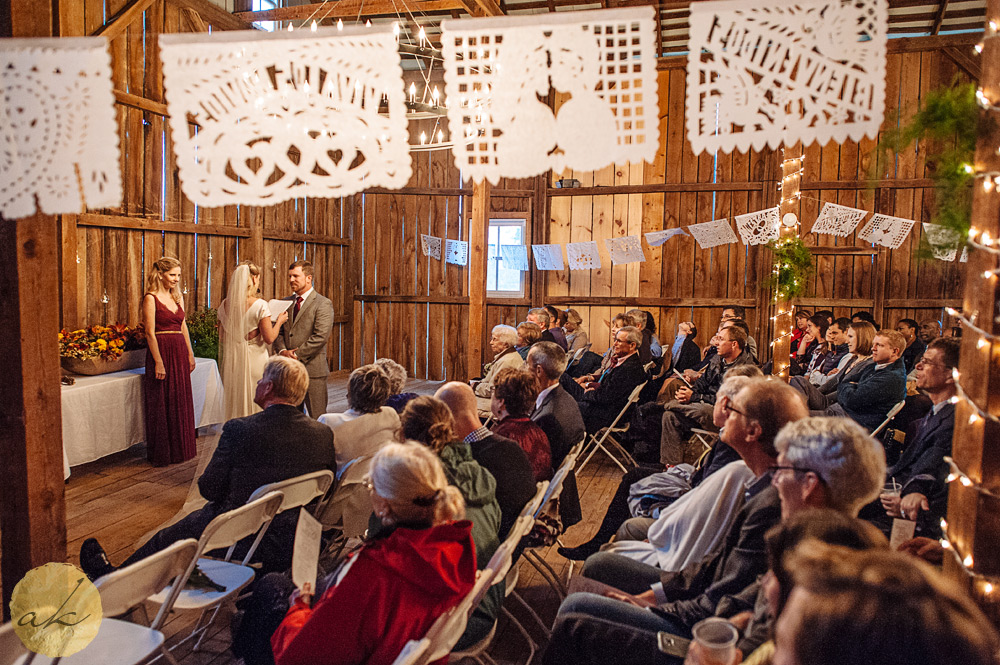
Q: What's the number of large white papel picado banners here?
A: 4